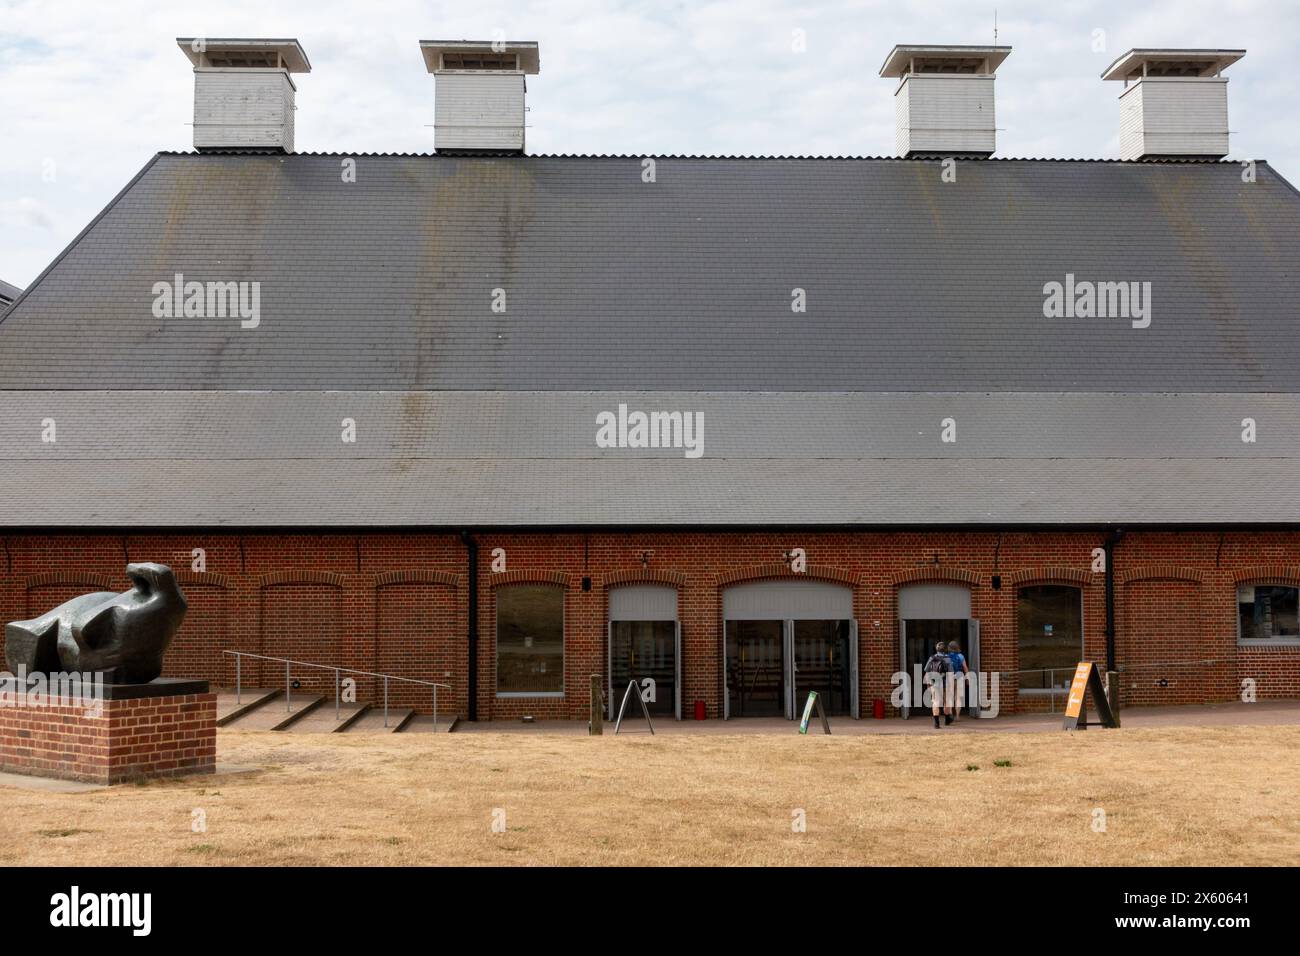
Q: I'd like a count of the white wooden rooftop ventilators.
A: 4